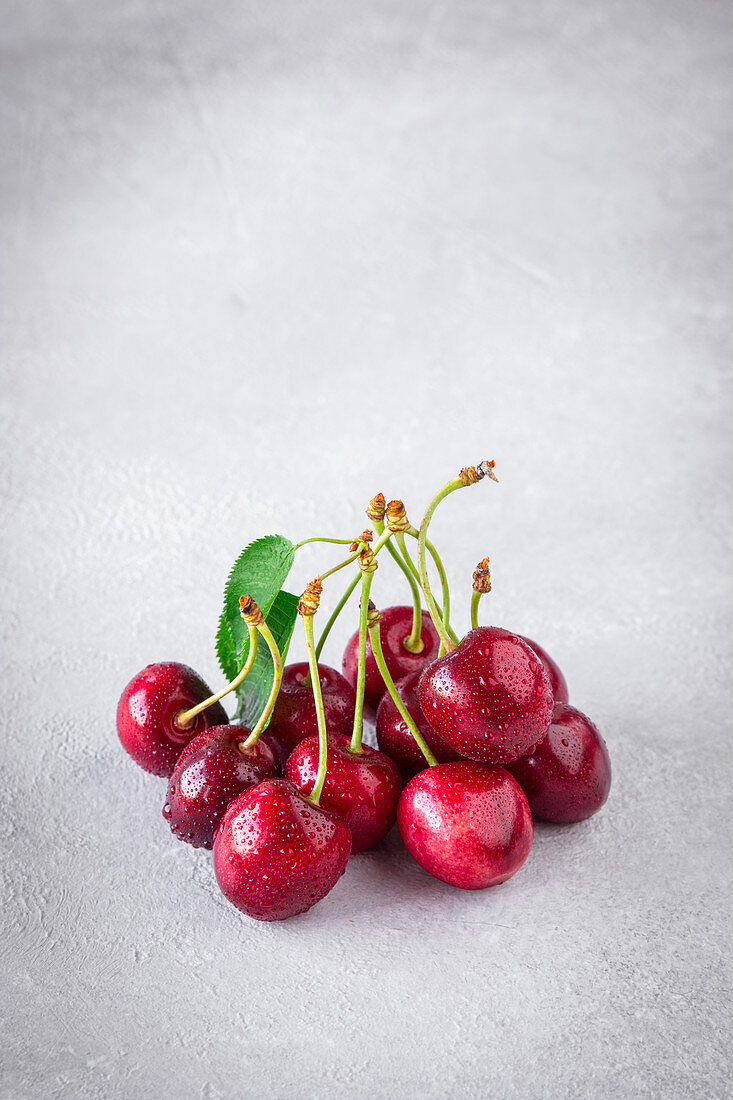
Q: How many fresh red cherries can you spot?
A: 11